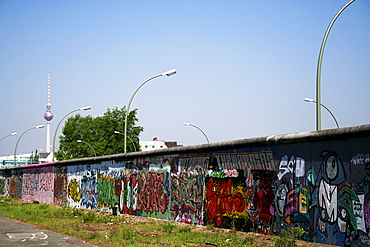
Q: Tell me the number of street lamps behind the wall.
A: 9